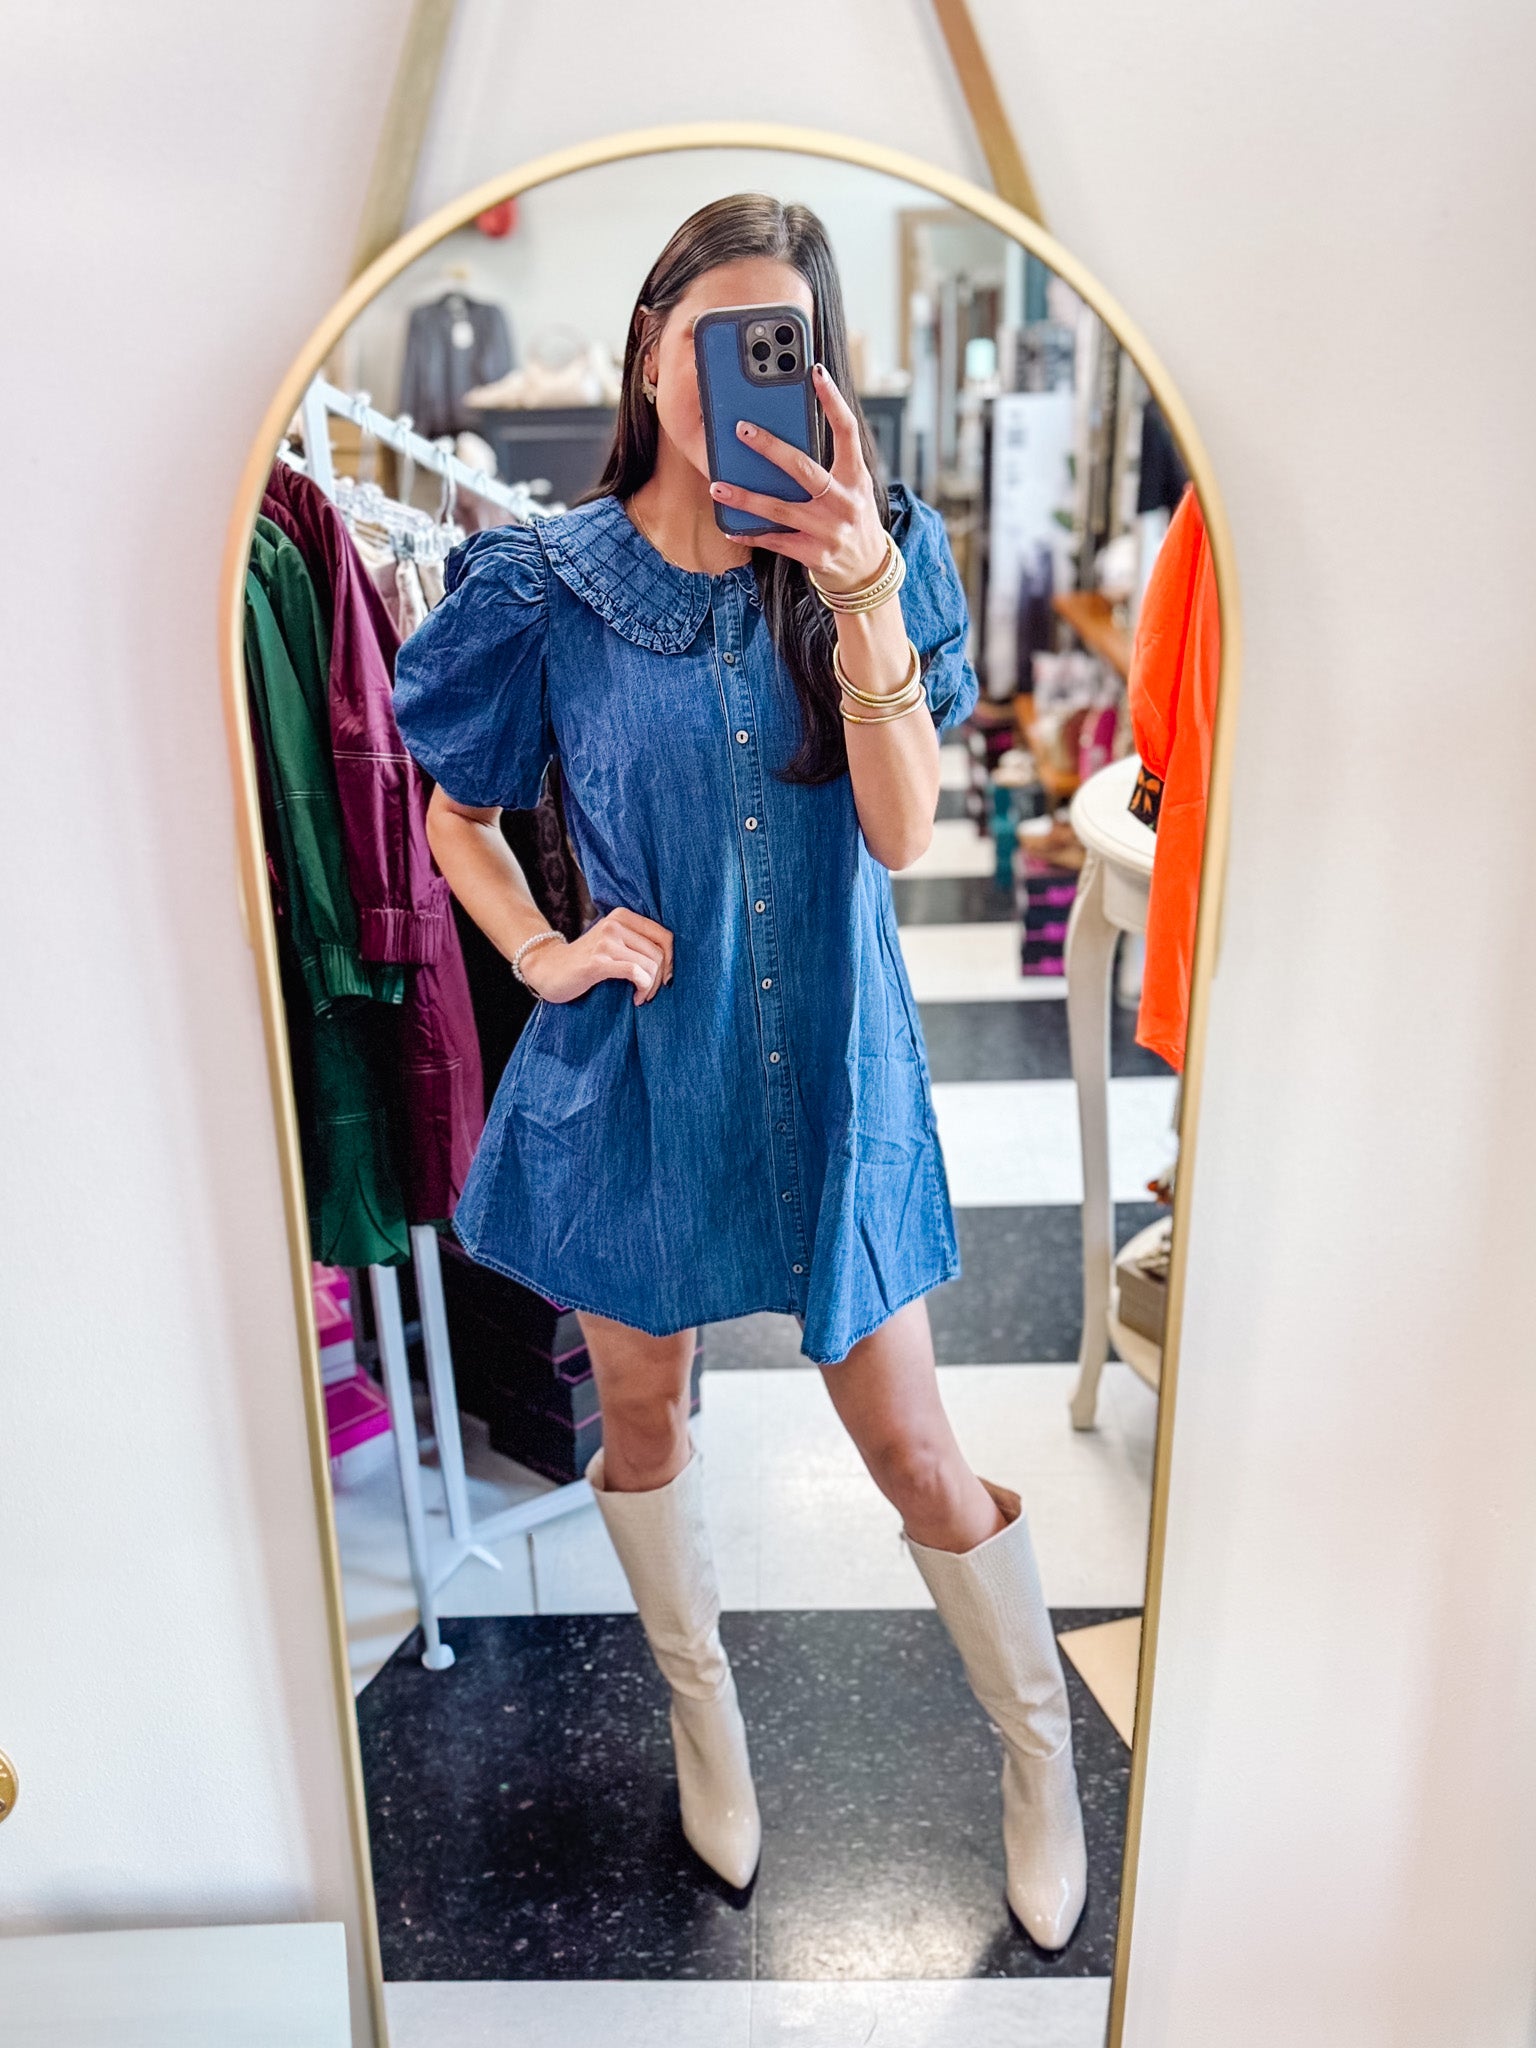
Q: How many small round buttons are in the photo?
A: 9